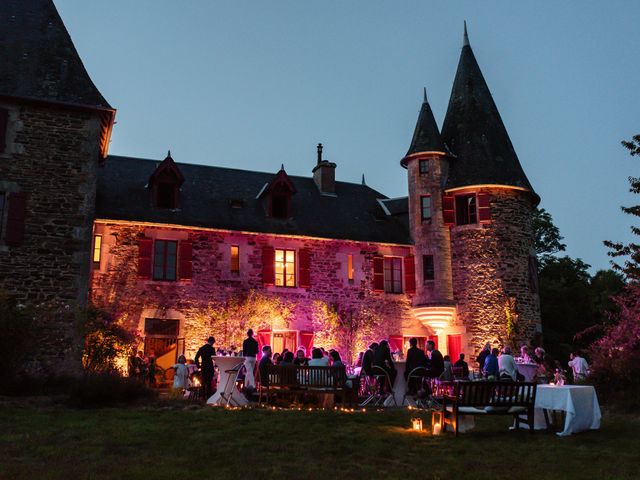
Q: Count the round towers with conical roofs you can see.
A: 2